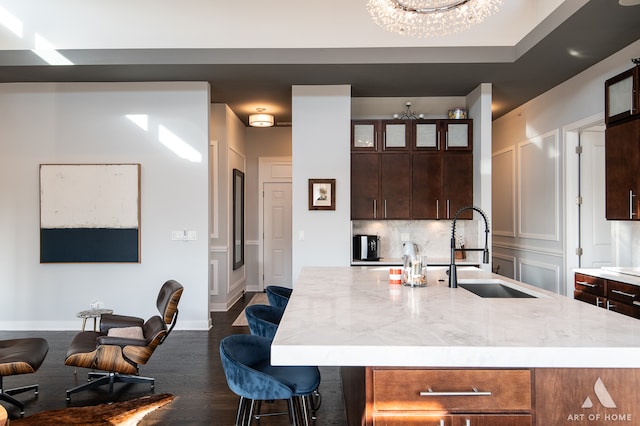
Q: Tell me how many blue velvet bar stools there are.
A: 3